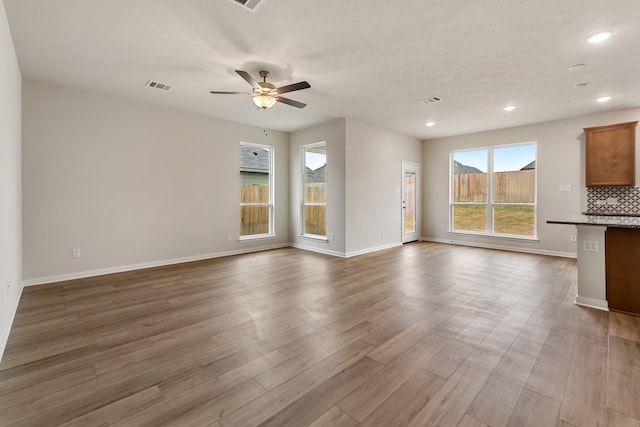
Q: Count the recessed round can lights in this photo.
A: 4